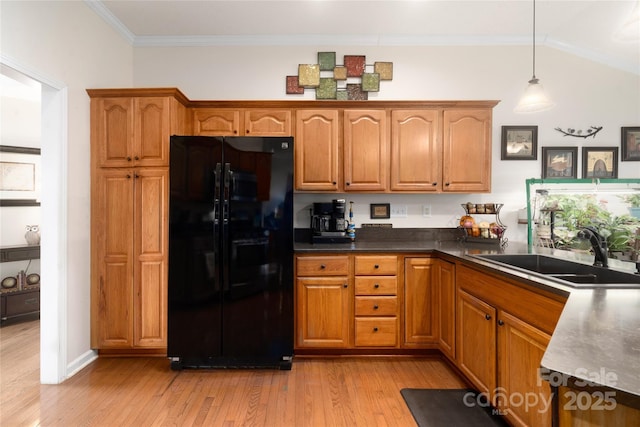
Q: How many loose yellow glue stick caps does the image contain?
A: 0